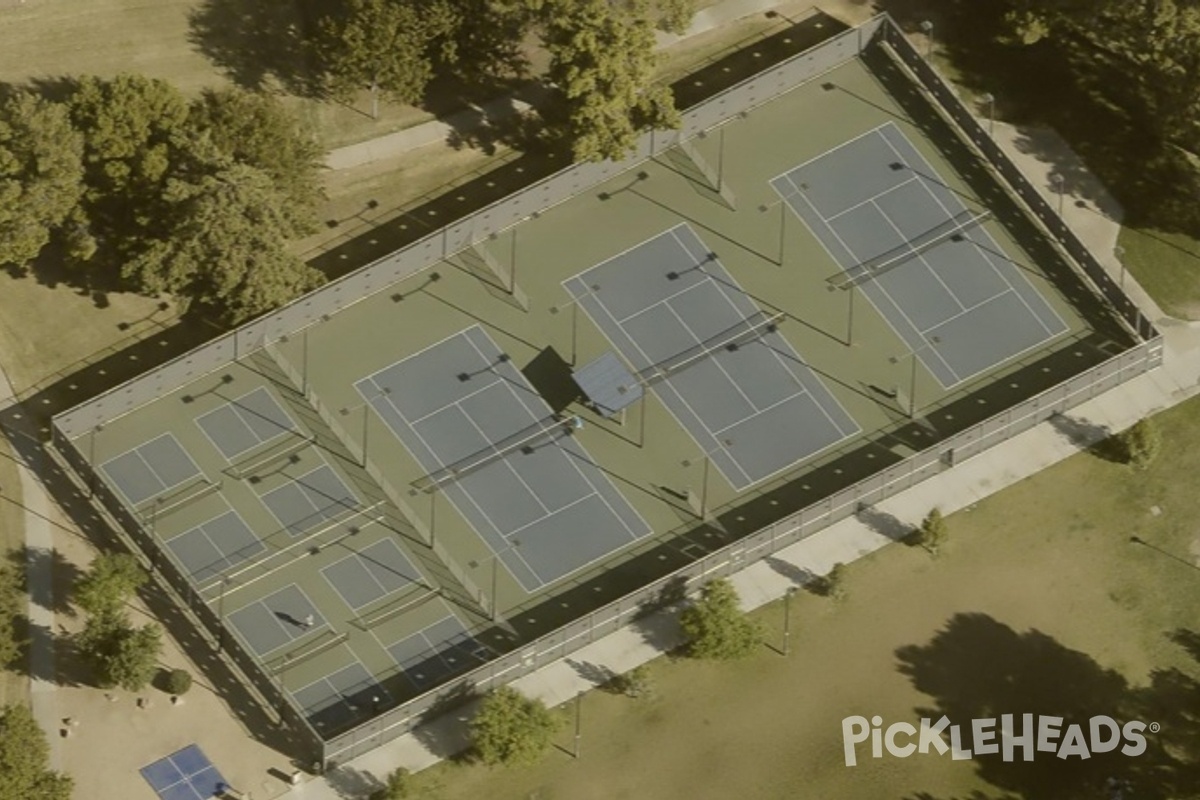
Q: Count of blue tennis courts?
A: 3